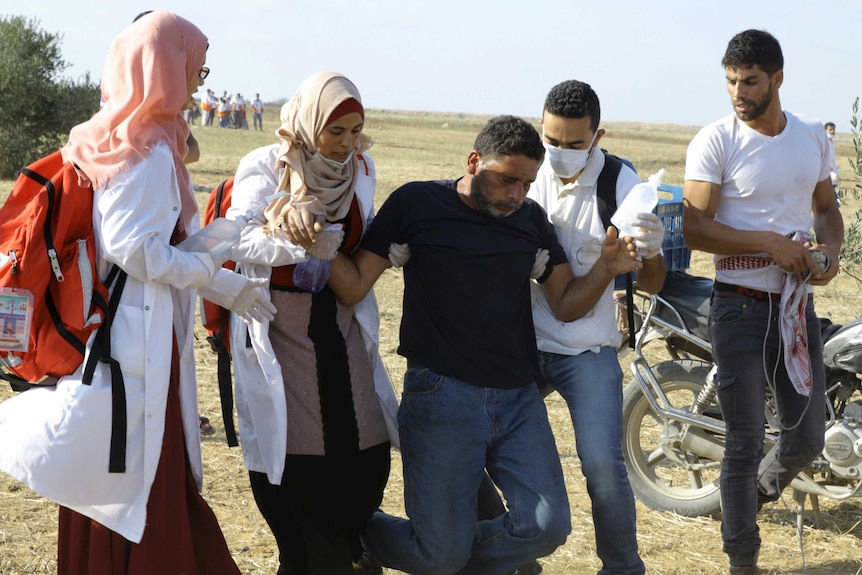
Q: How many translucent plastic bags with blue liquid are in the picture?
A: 1